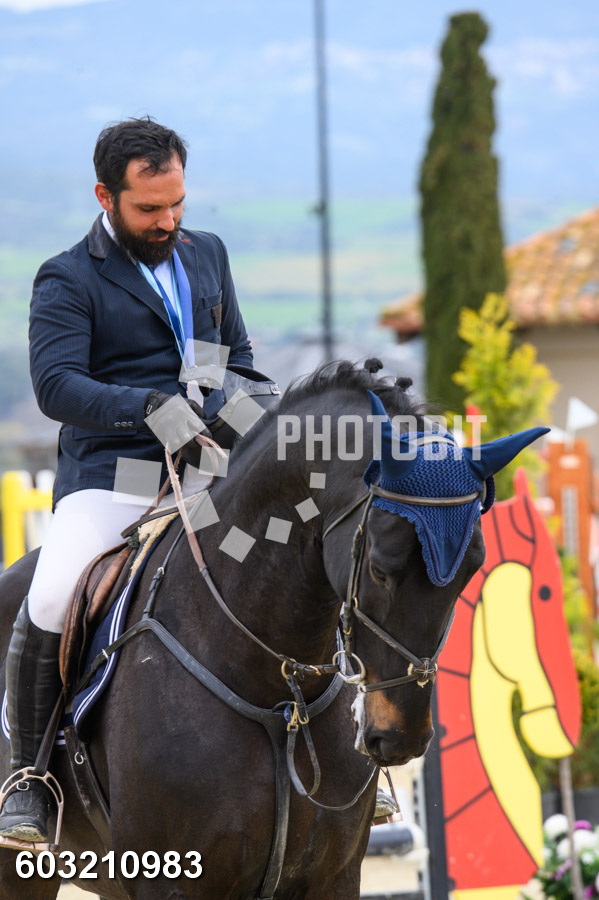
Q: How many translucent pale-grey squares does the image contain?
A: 10